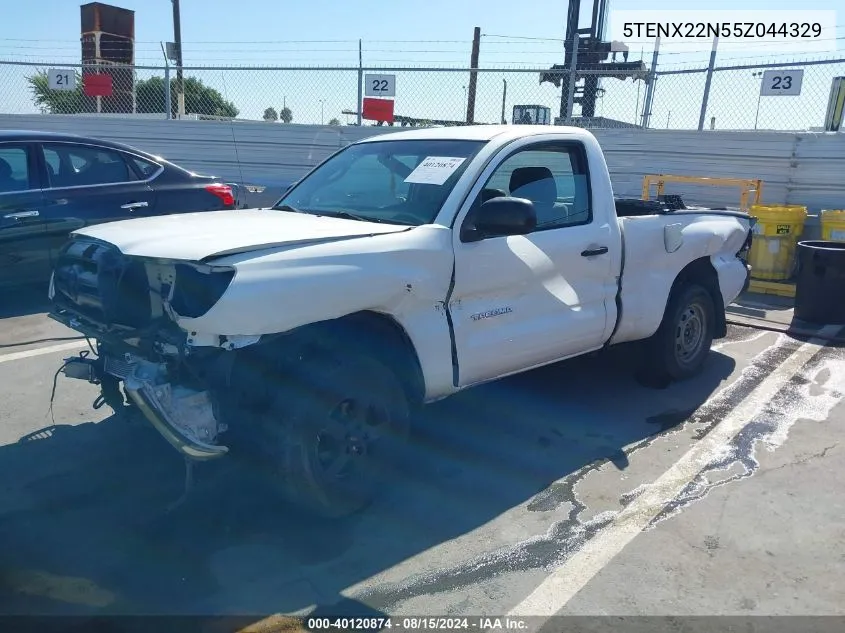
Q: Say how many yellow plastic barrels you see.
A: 2